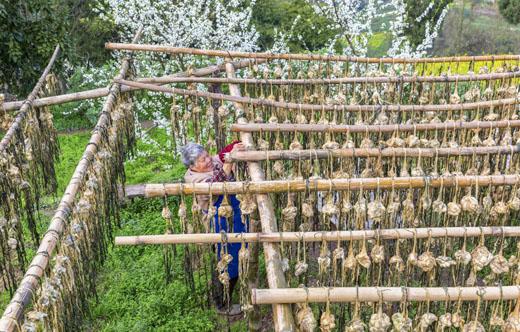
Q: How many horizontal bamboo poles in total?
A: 8